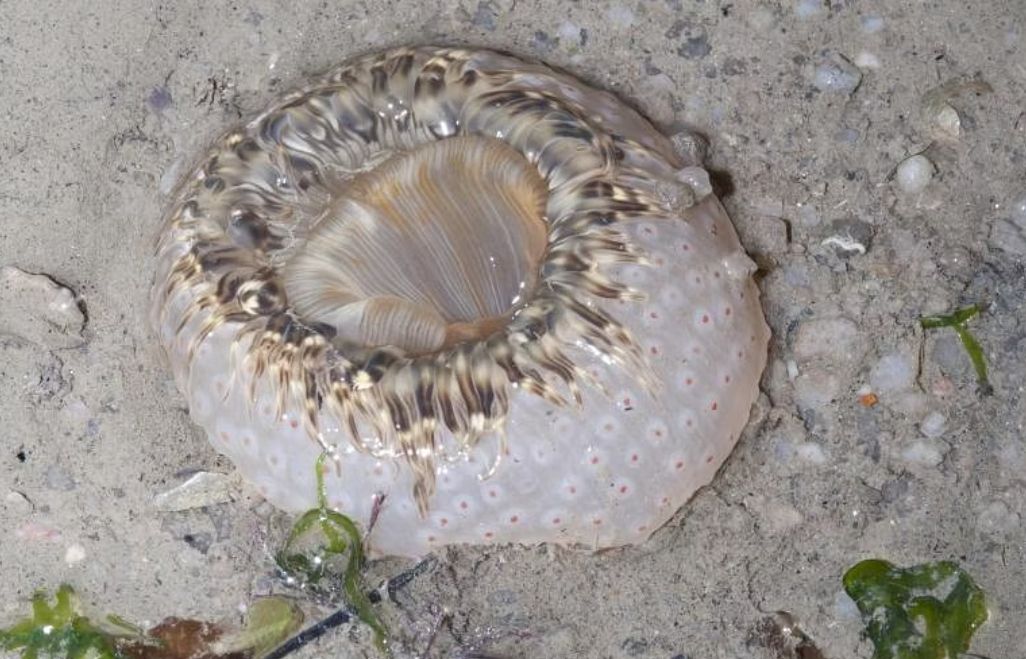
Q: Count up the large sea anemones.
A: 1